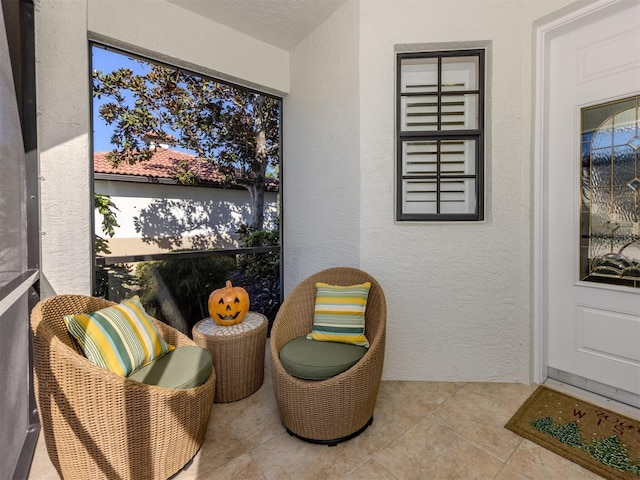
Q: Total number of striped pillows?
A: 2